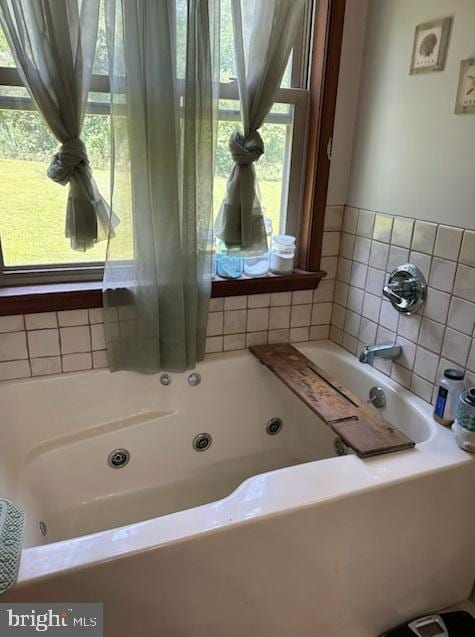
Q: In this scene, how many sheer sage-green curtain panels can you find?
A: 3